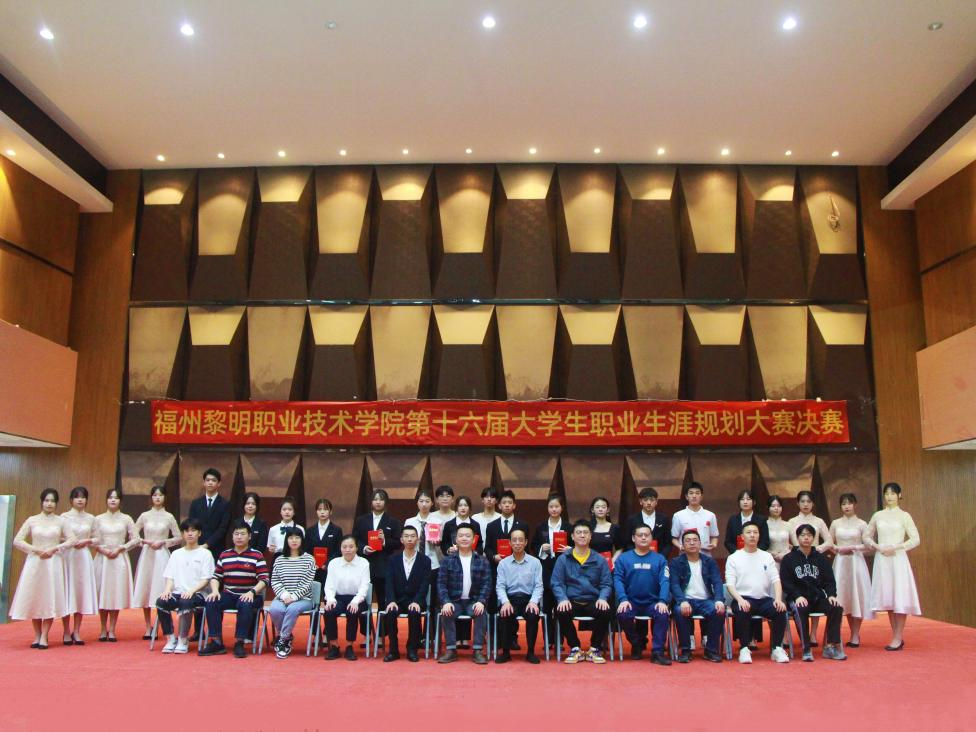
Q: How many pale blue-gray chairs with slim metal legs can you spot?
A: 12